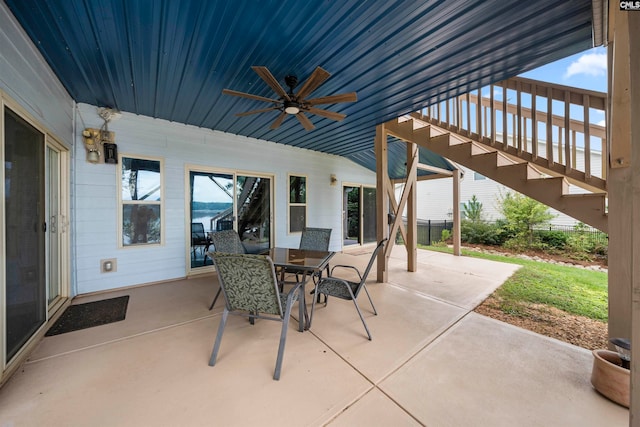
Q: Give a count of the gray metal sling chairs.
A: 4